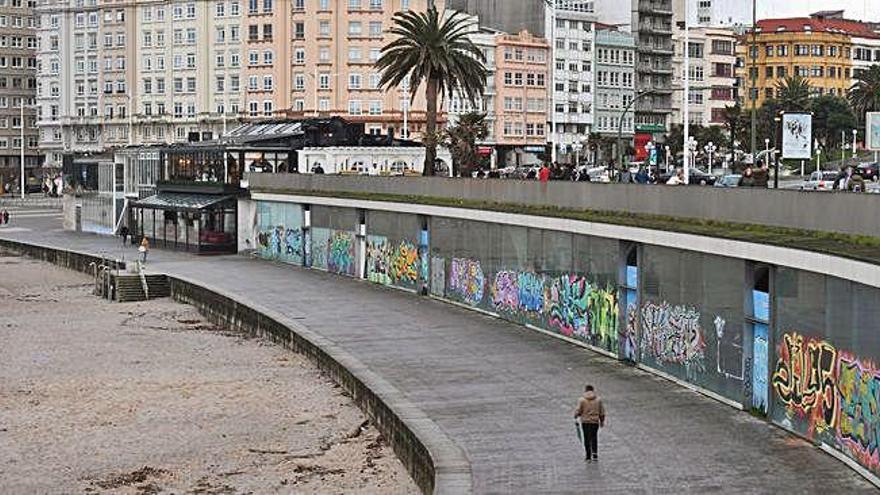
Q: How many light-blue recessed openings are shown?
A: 3